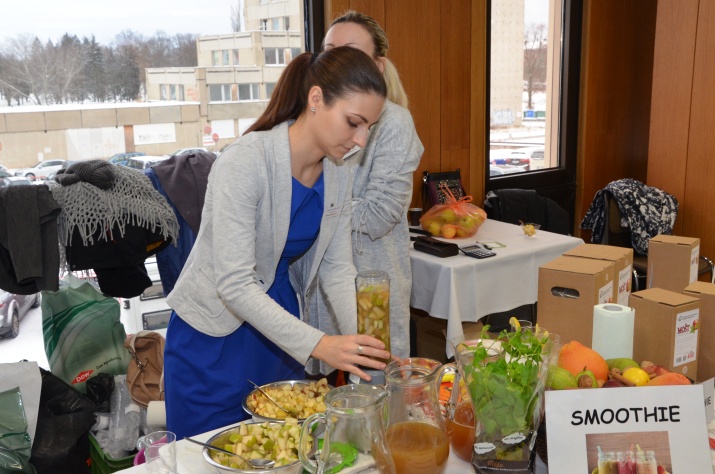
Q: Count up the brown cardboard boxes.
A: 5